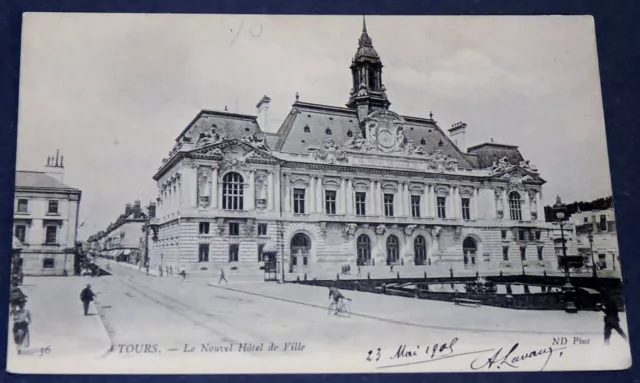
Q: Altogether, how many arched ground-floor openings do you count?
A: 5